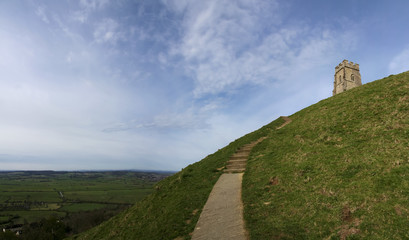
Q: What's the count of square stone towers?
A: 1